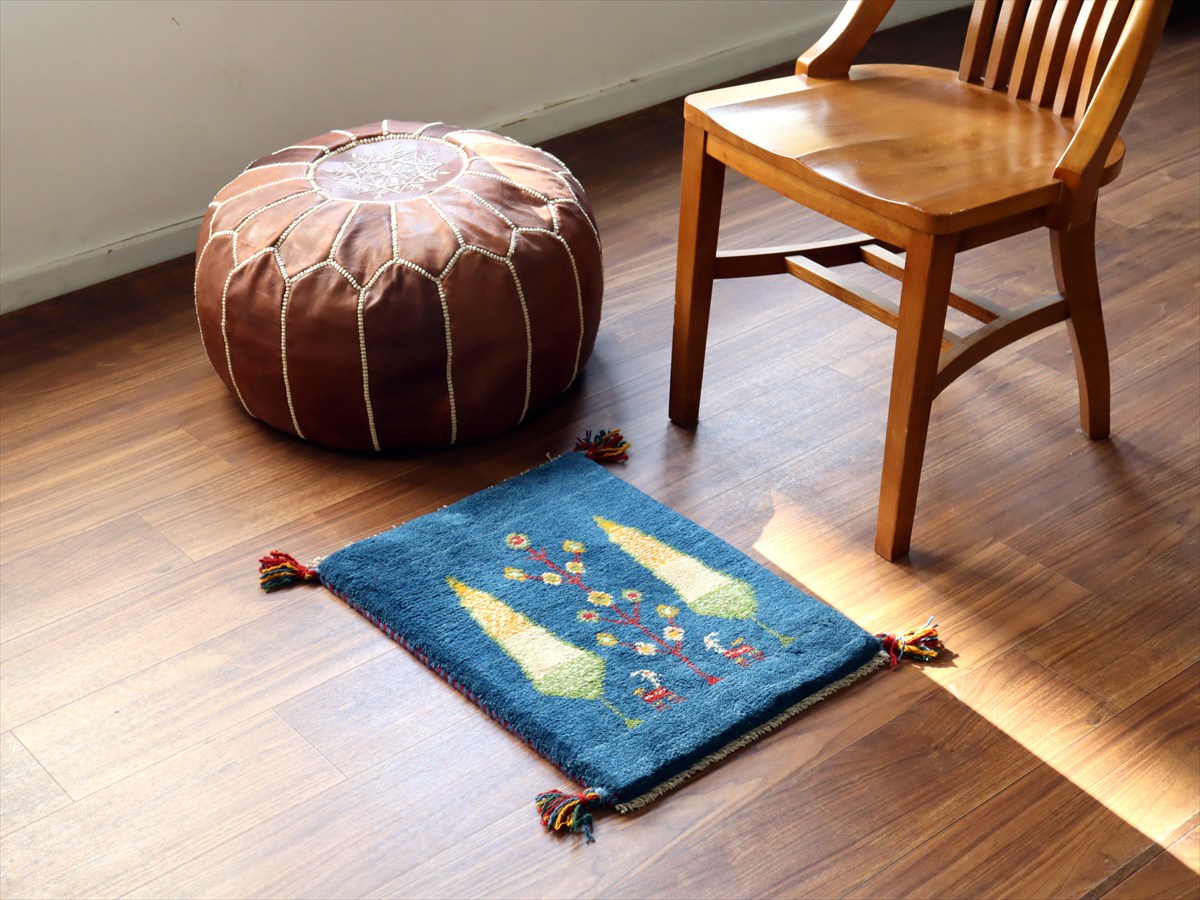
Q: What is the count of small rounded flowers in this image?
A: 12